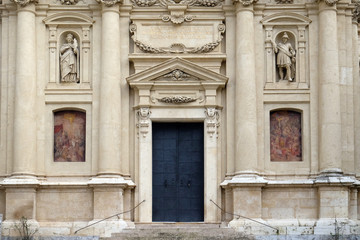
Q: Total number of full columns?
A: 4